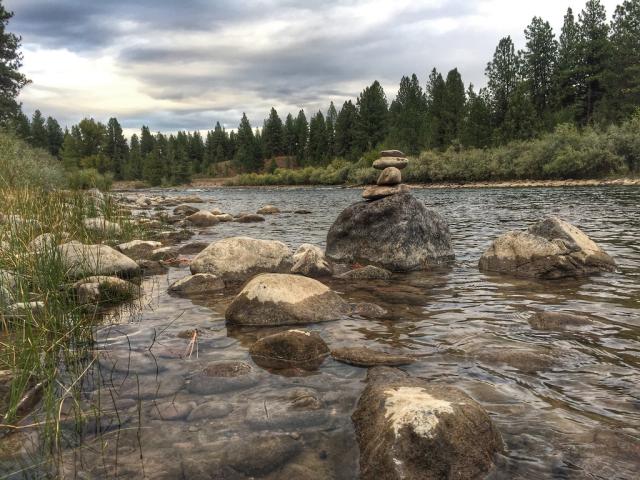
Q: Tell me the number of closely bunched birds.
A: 0